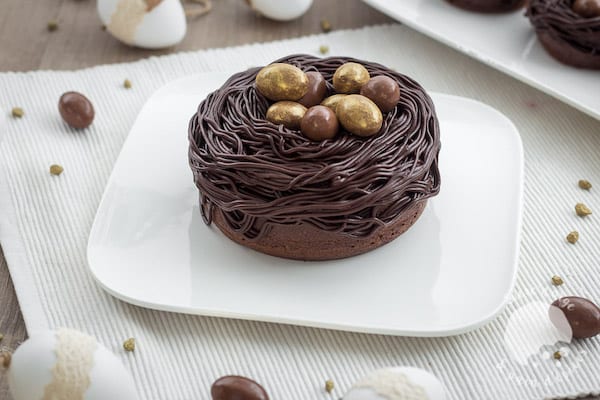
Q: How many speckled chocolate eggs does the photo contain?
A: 5